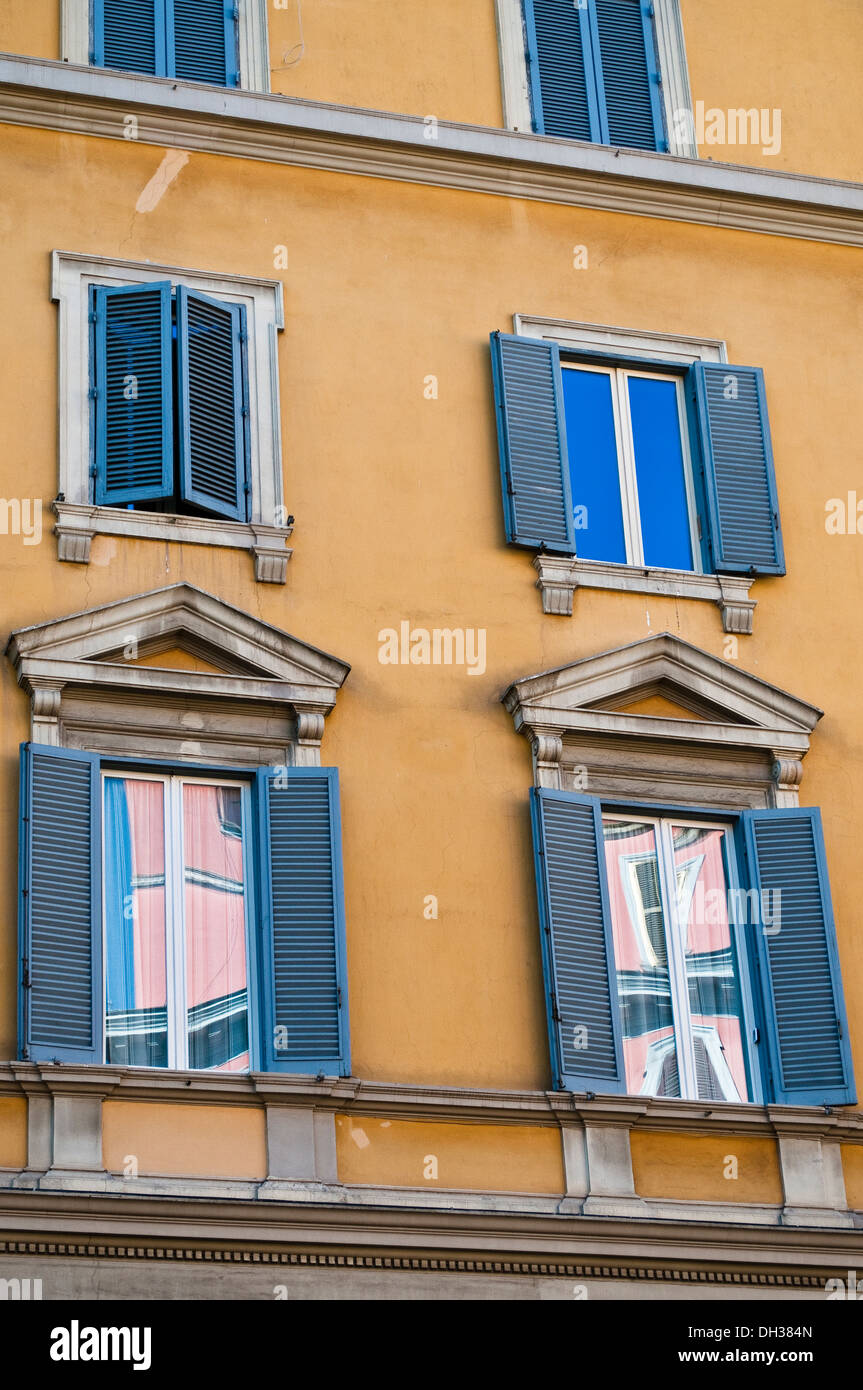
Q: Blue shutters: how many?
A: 12